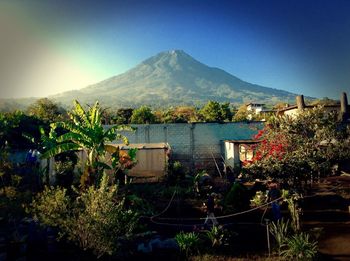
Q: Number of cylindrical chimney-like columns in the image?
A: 2